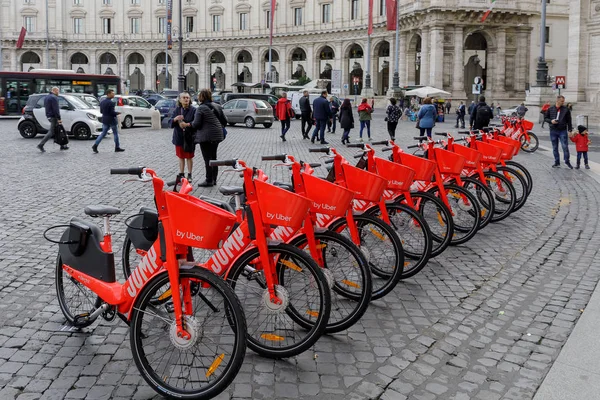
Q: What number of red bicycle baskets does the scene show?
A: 12